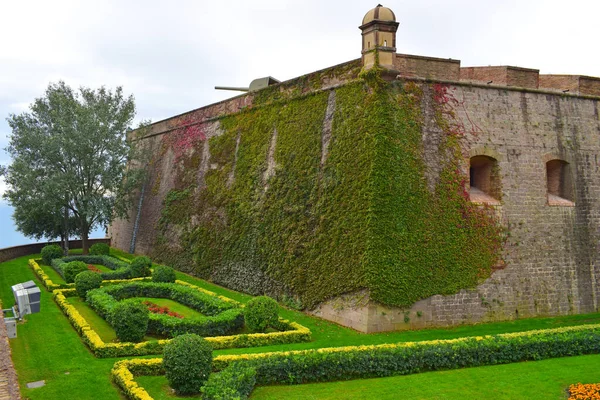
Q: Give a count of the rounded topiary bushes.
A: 9